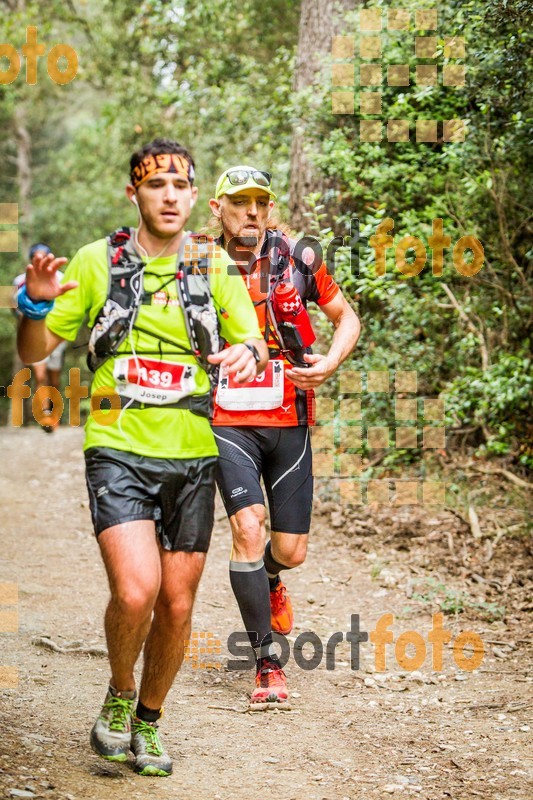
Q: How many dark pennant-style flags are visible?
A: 0